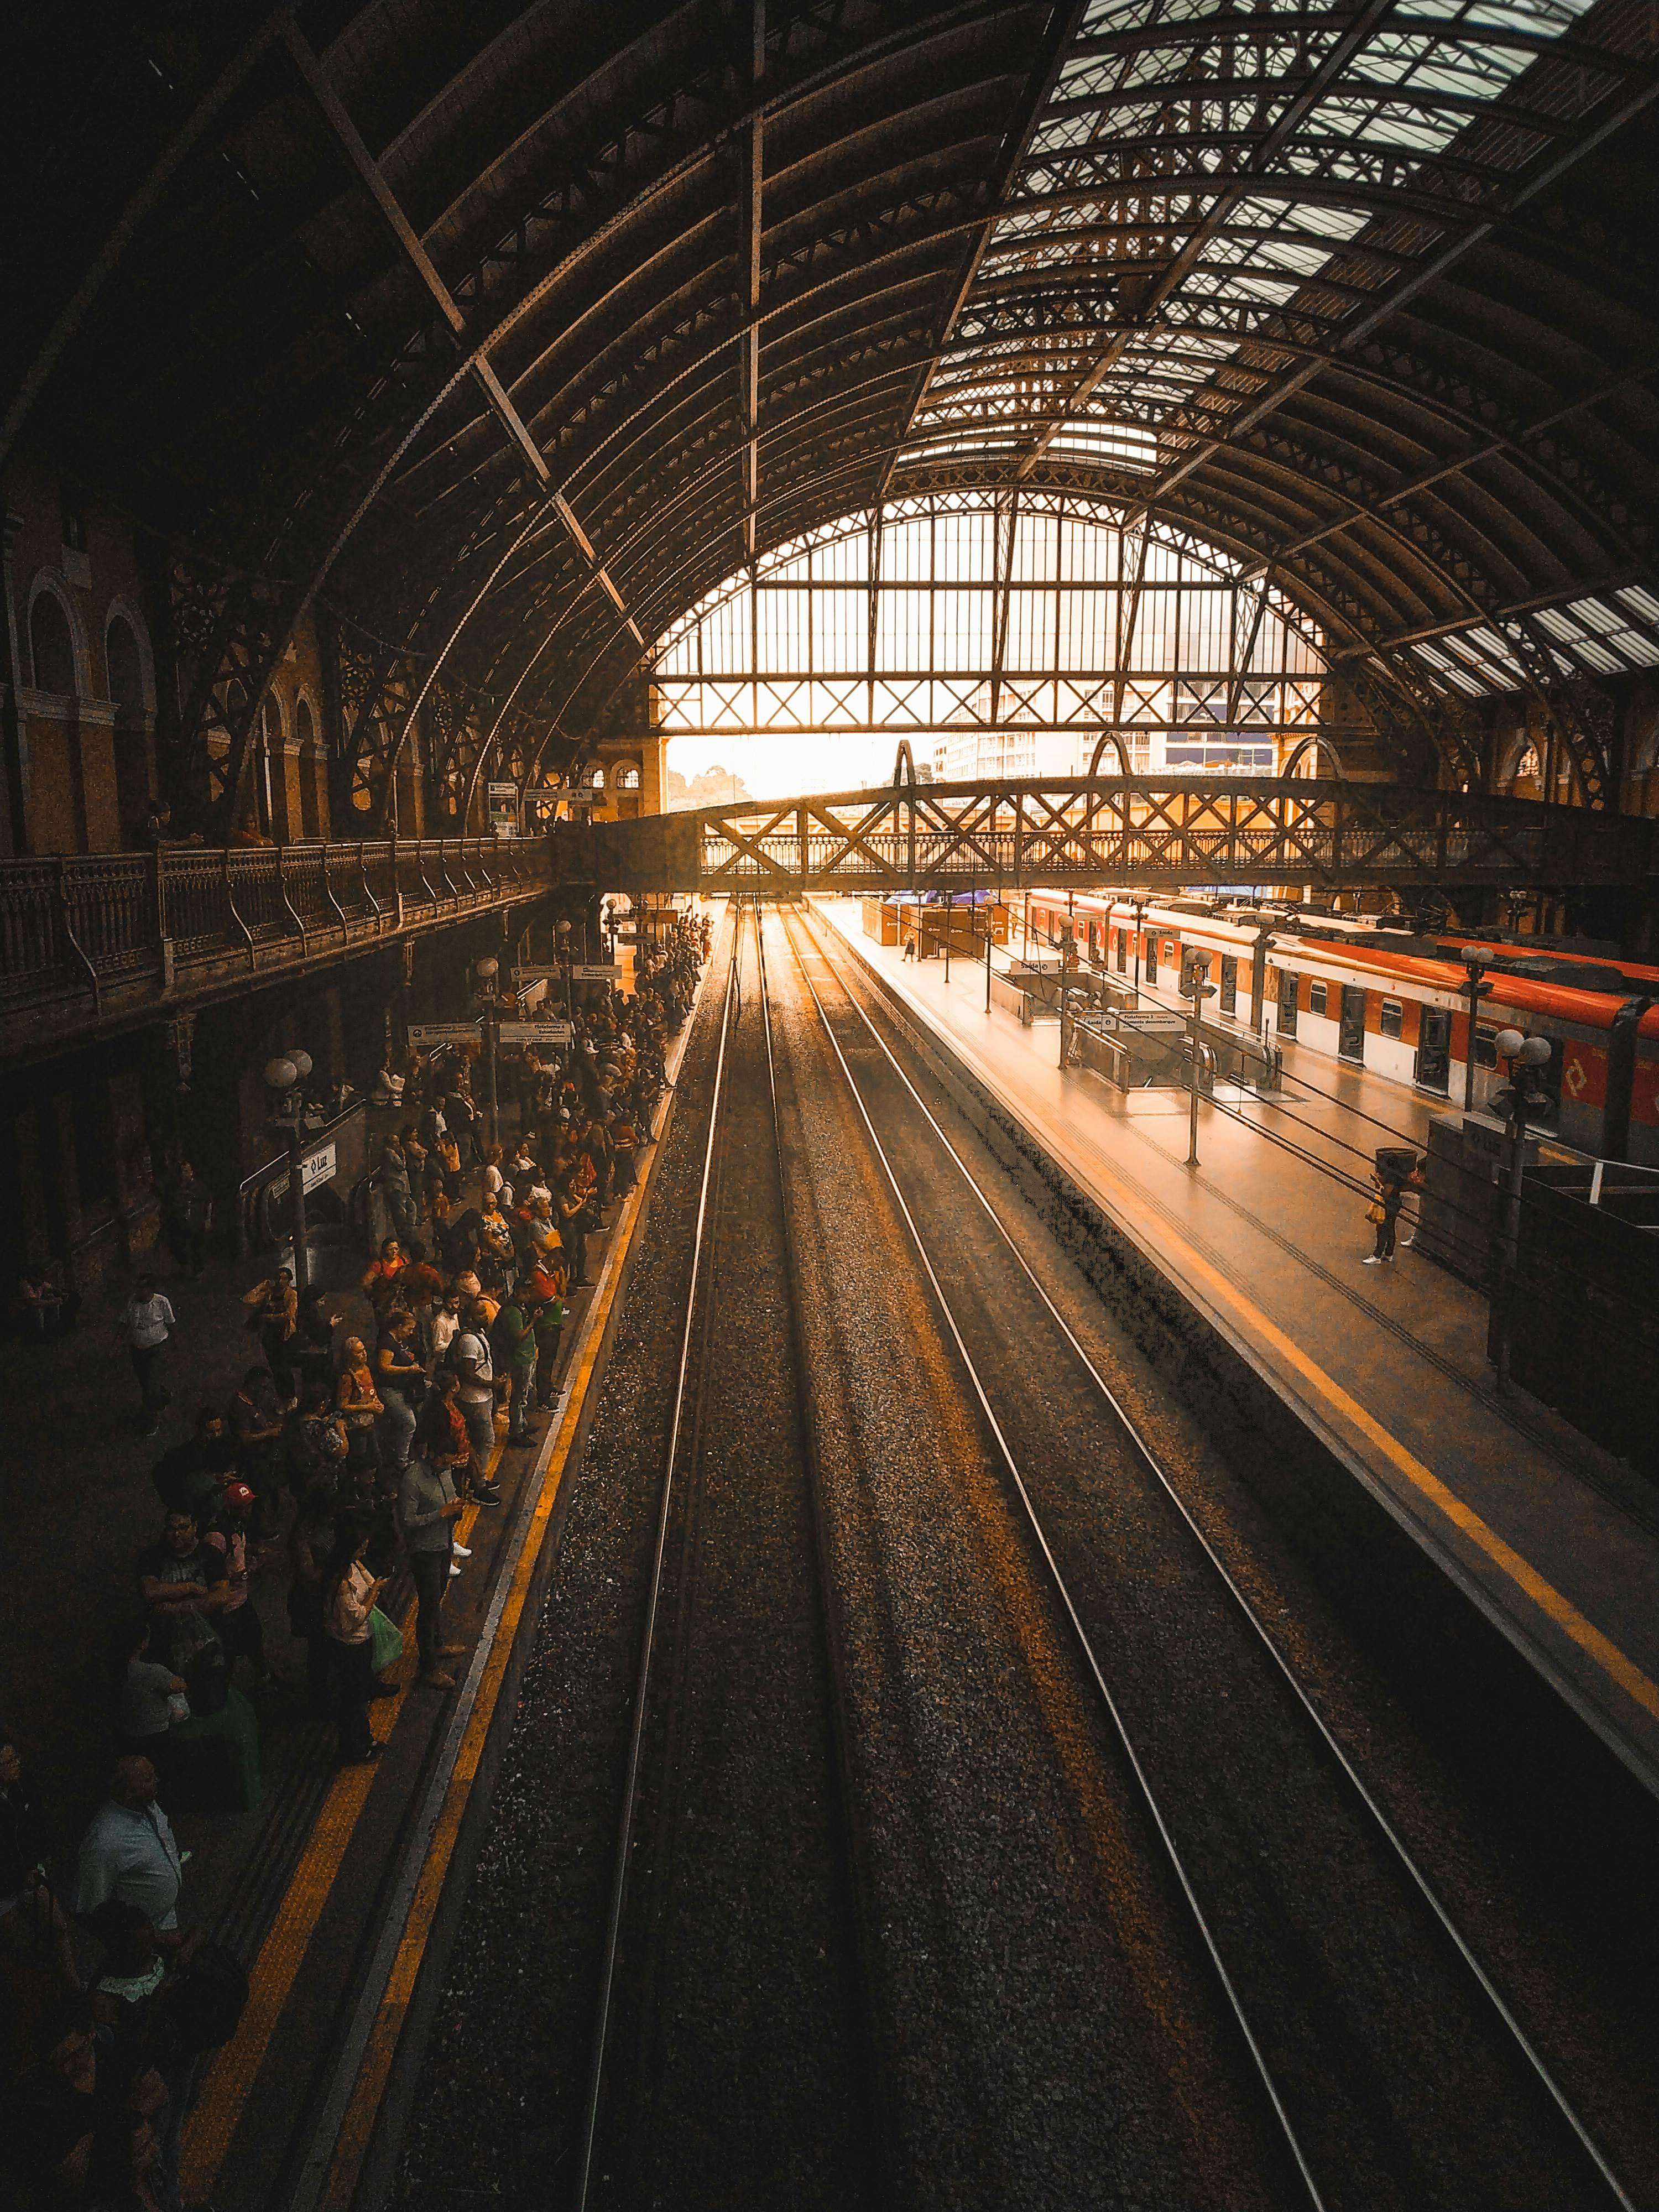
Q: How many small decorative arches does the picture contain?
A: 3